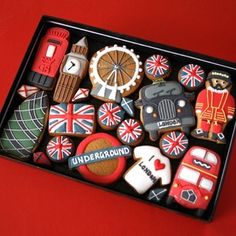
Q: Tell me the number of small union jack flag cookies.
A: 6